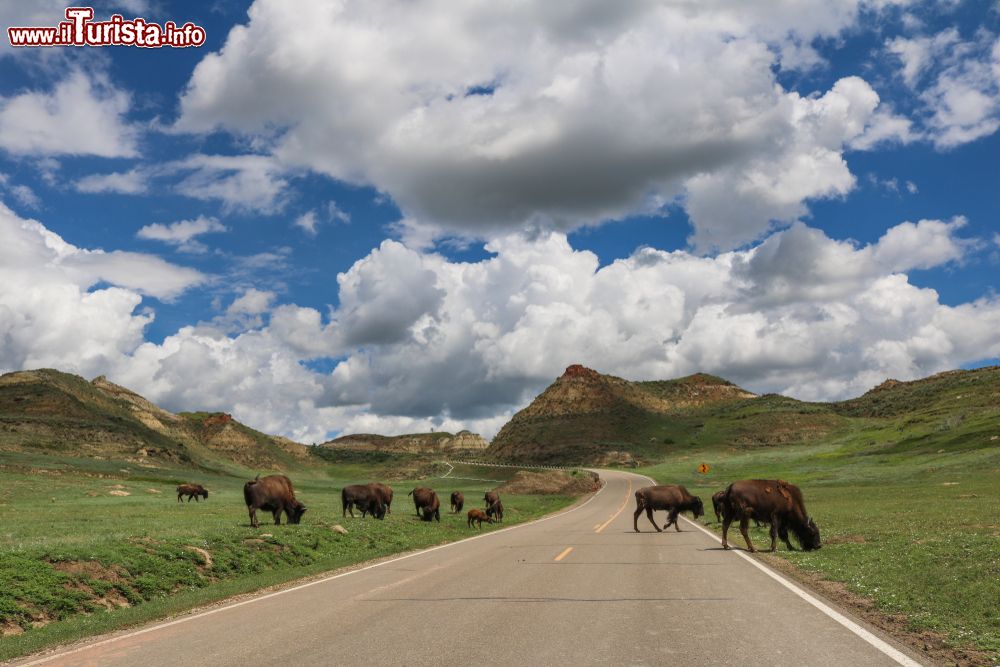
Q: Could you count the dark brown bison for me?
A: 11